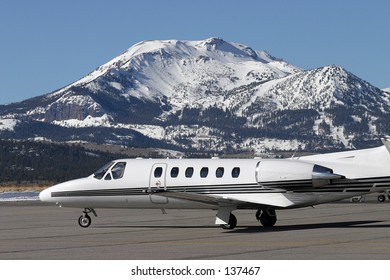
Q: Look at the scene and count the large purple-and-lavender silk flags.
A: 0